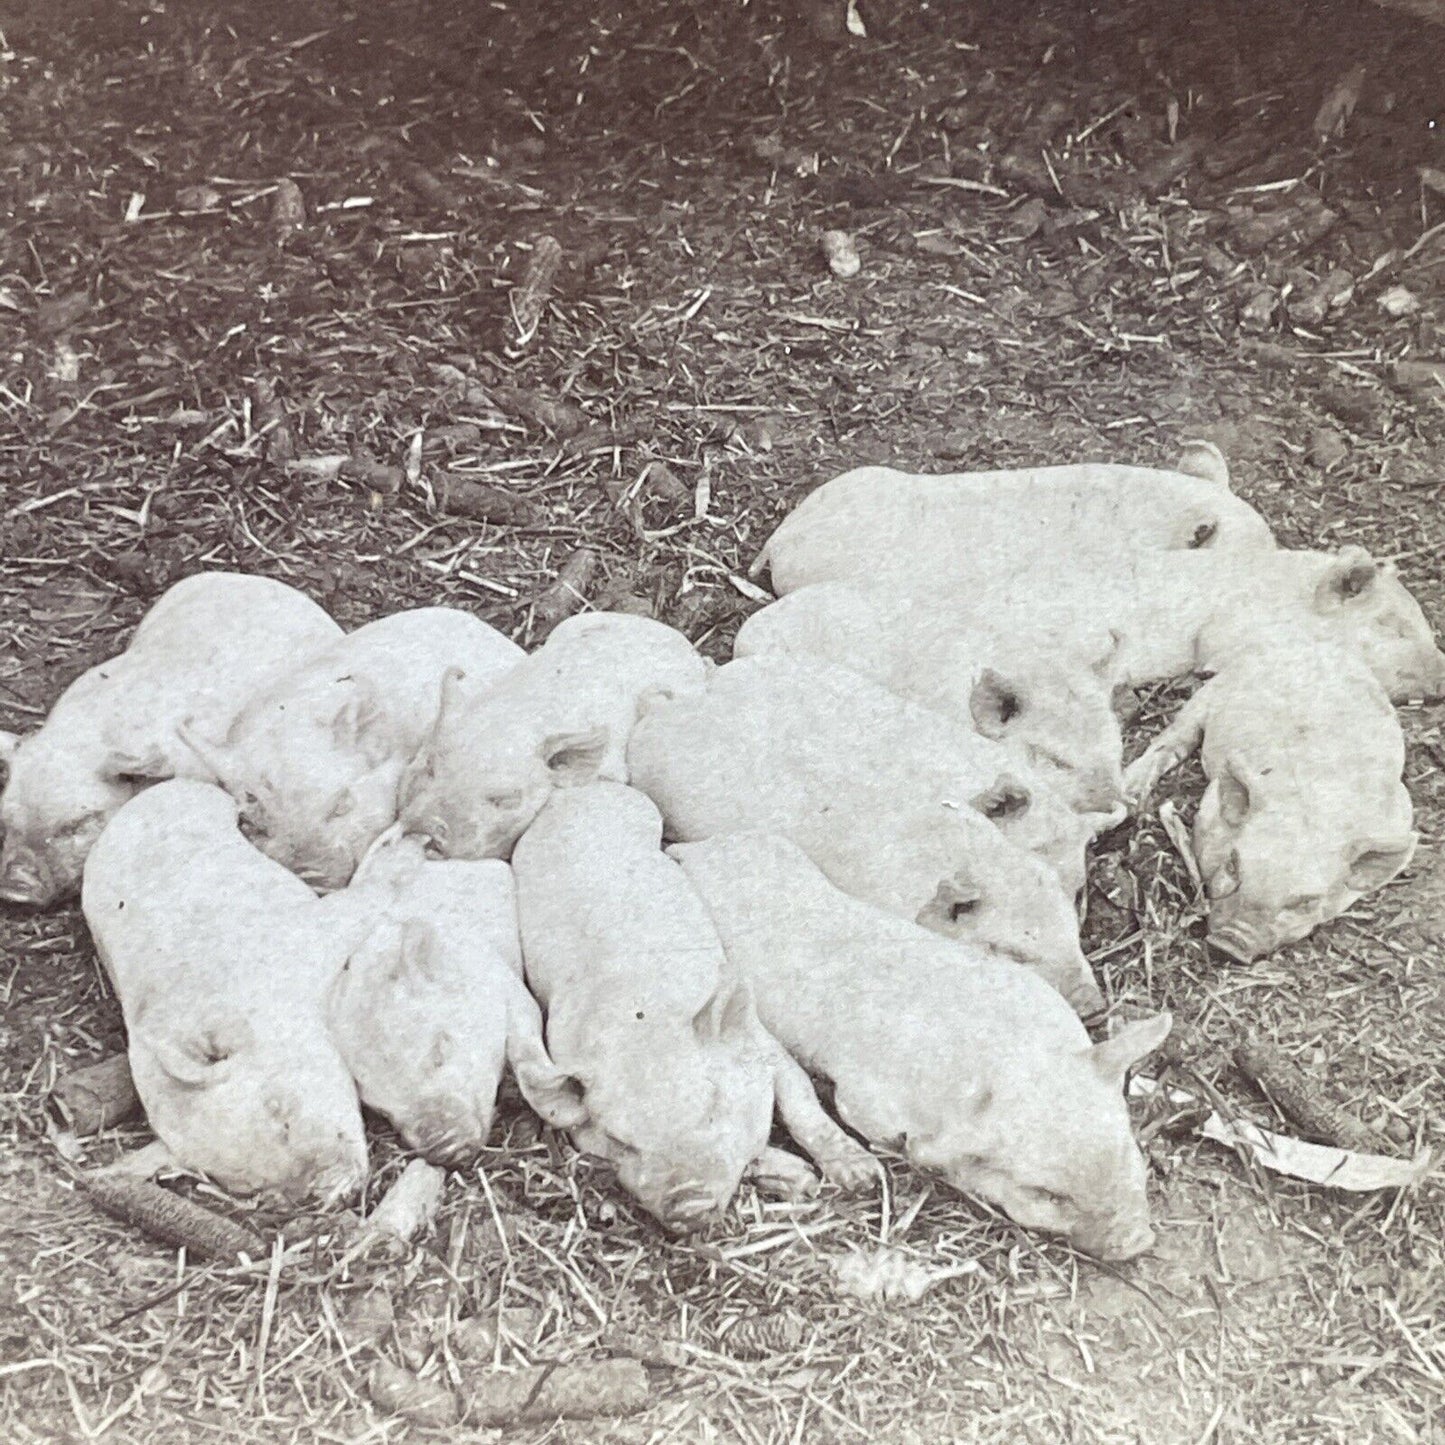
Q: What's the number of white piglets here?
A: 13